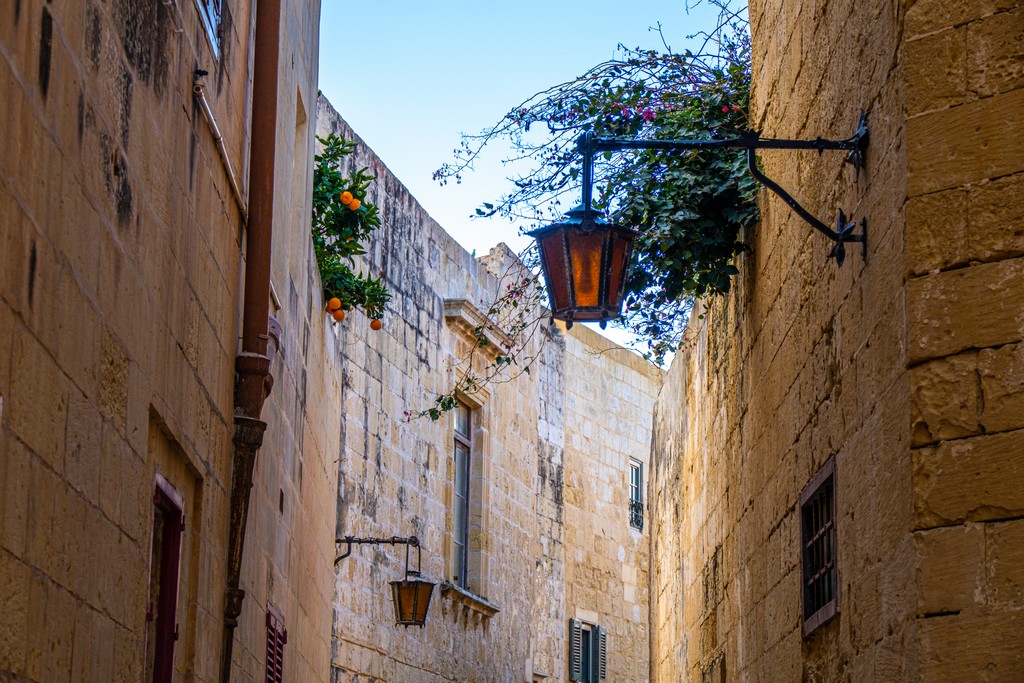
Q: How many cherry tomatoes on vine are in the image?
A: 0